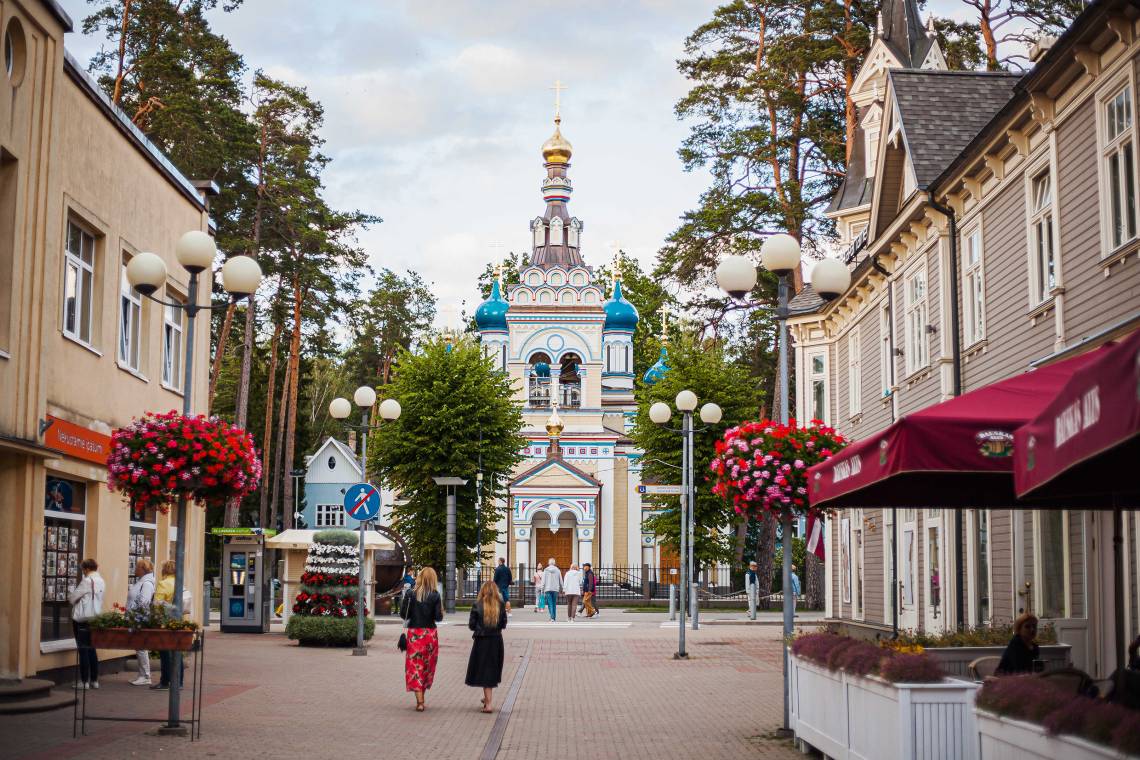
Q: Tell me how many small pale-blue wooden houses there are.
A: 1